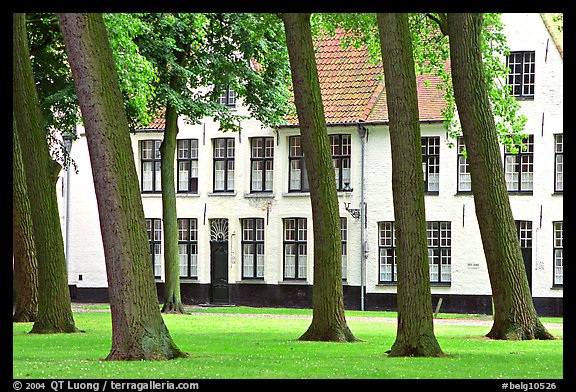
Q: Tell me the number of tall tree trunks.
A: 7